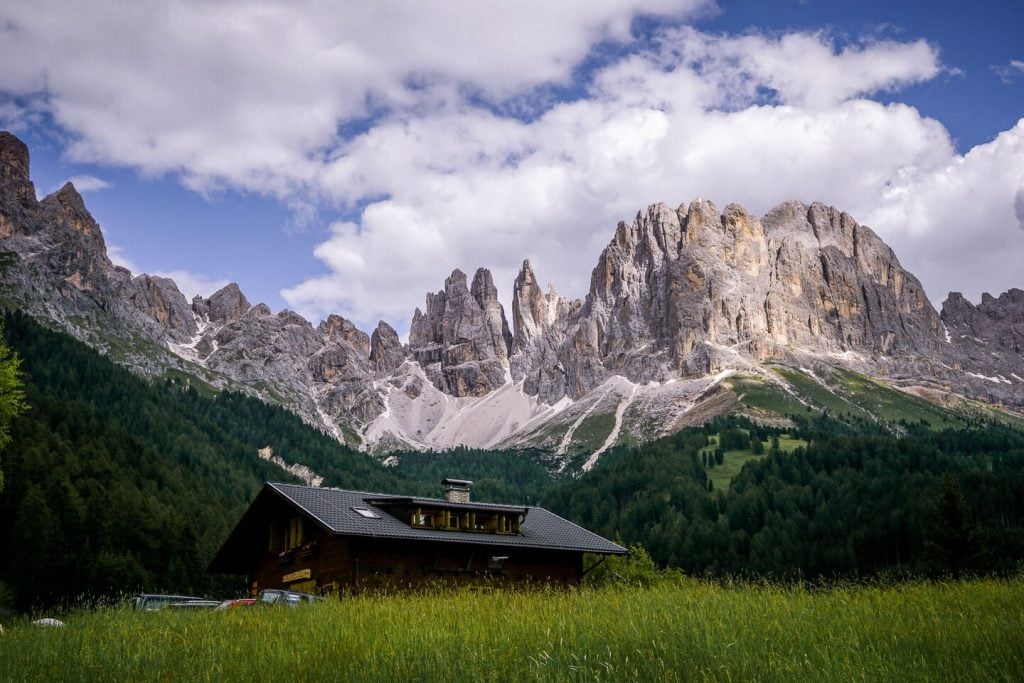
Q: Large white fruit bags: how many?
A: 0